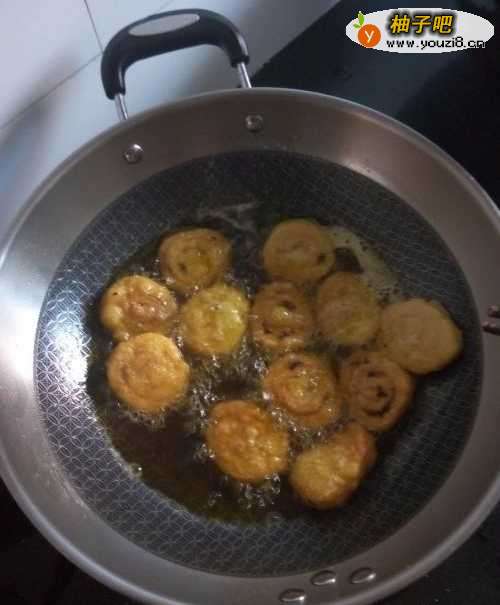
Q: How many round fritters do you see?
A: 12